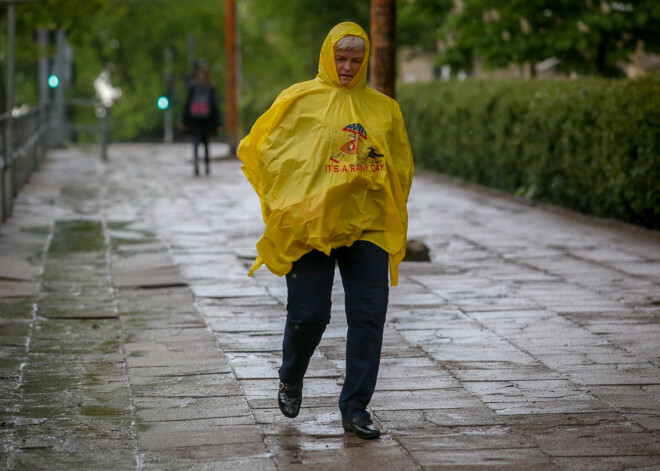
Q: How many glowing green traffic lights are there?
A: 2